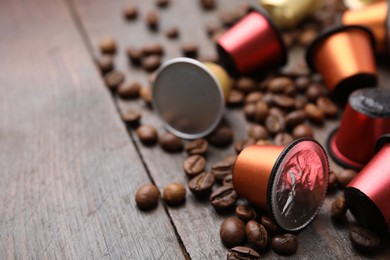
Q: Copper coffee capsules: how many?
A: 3